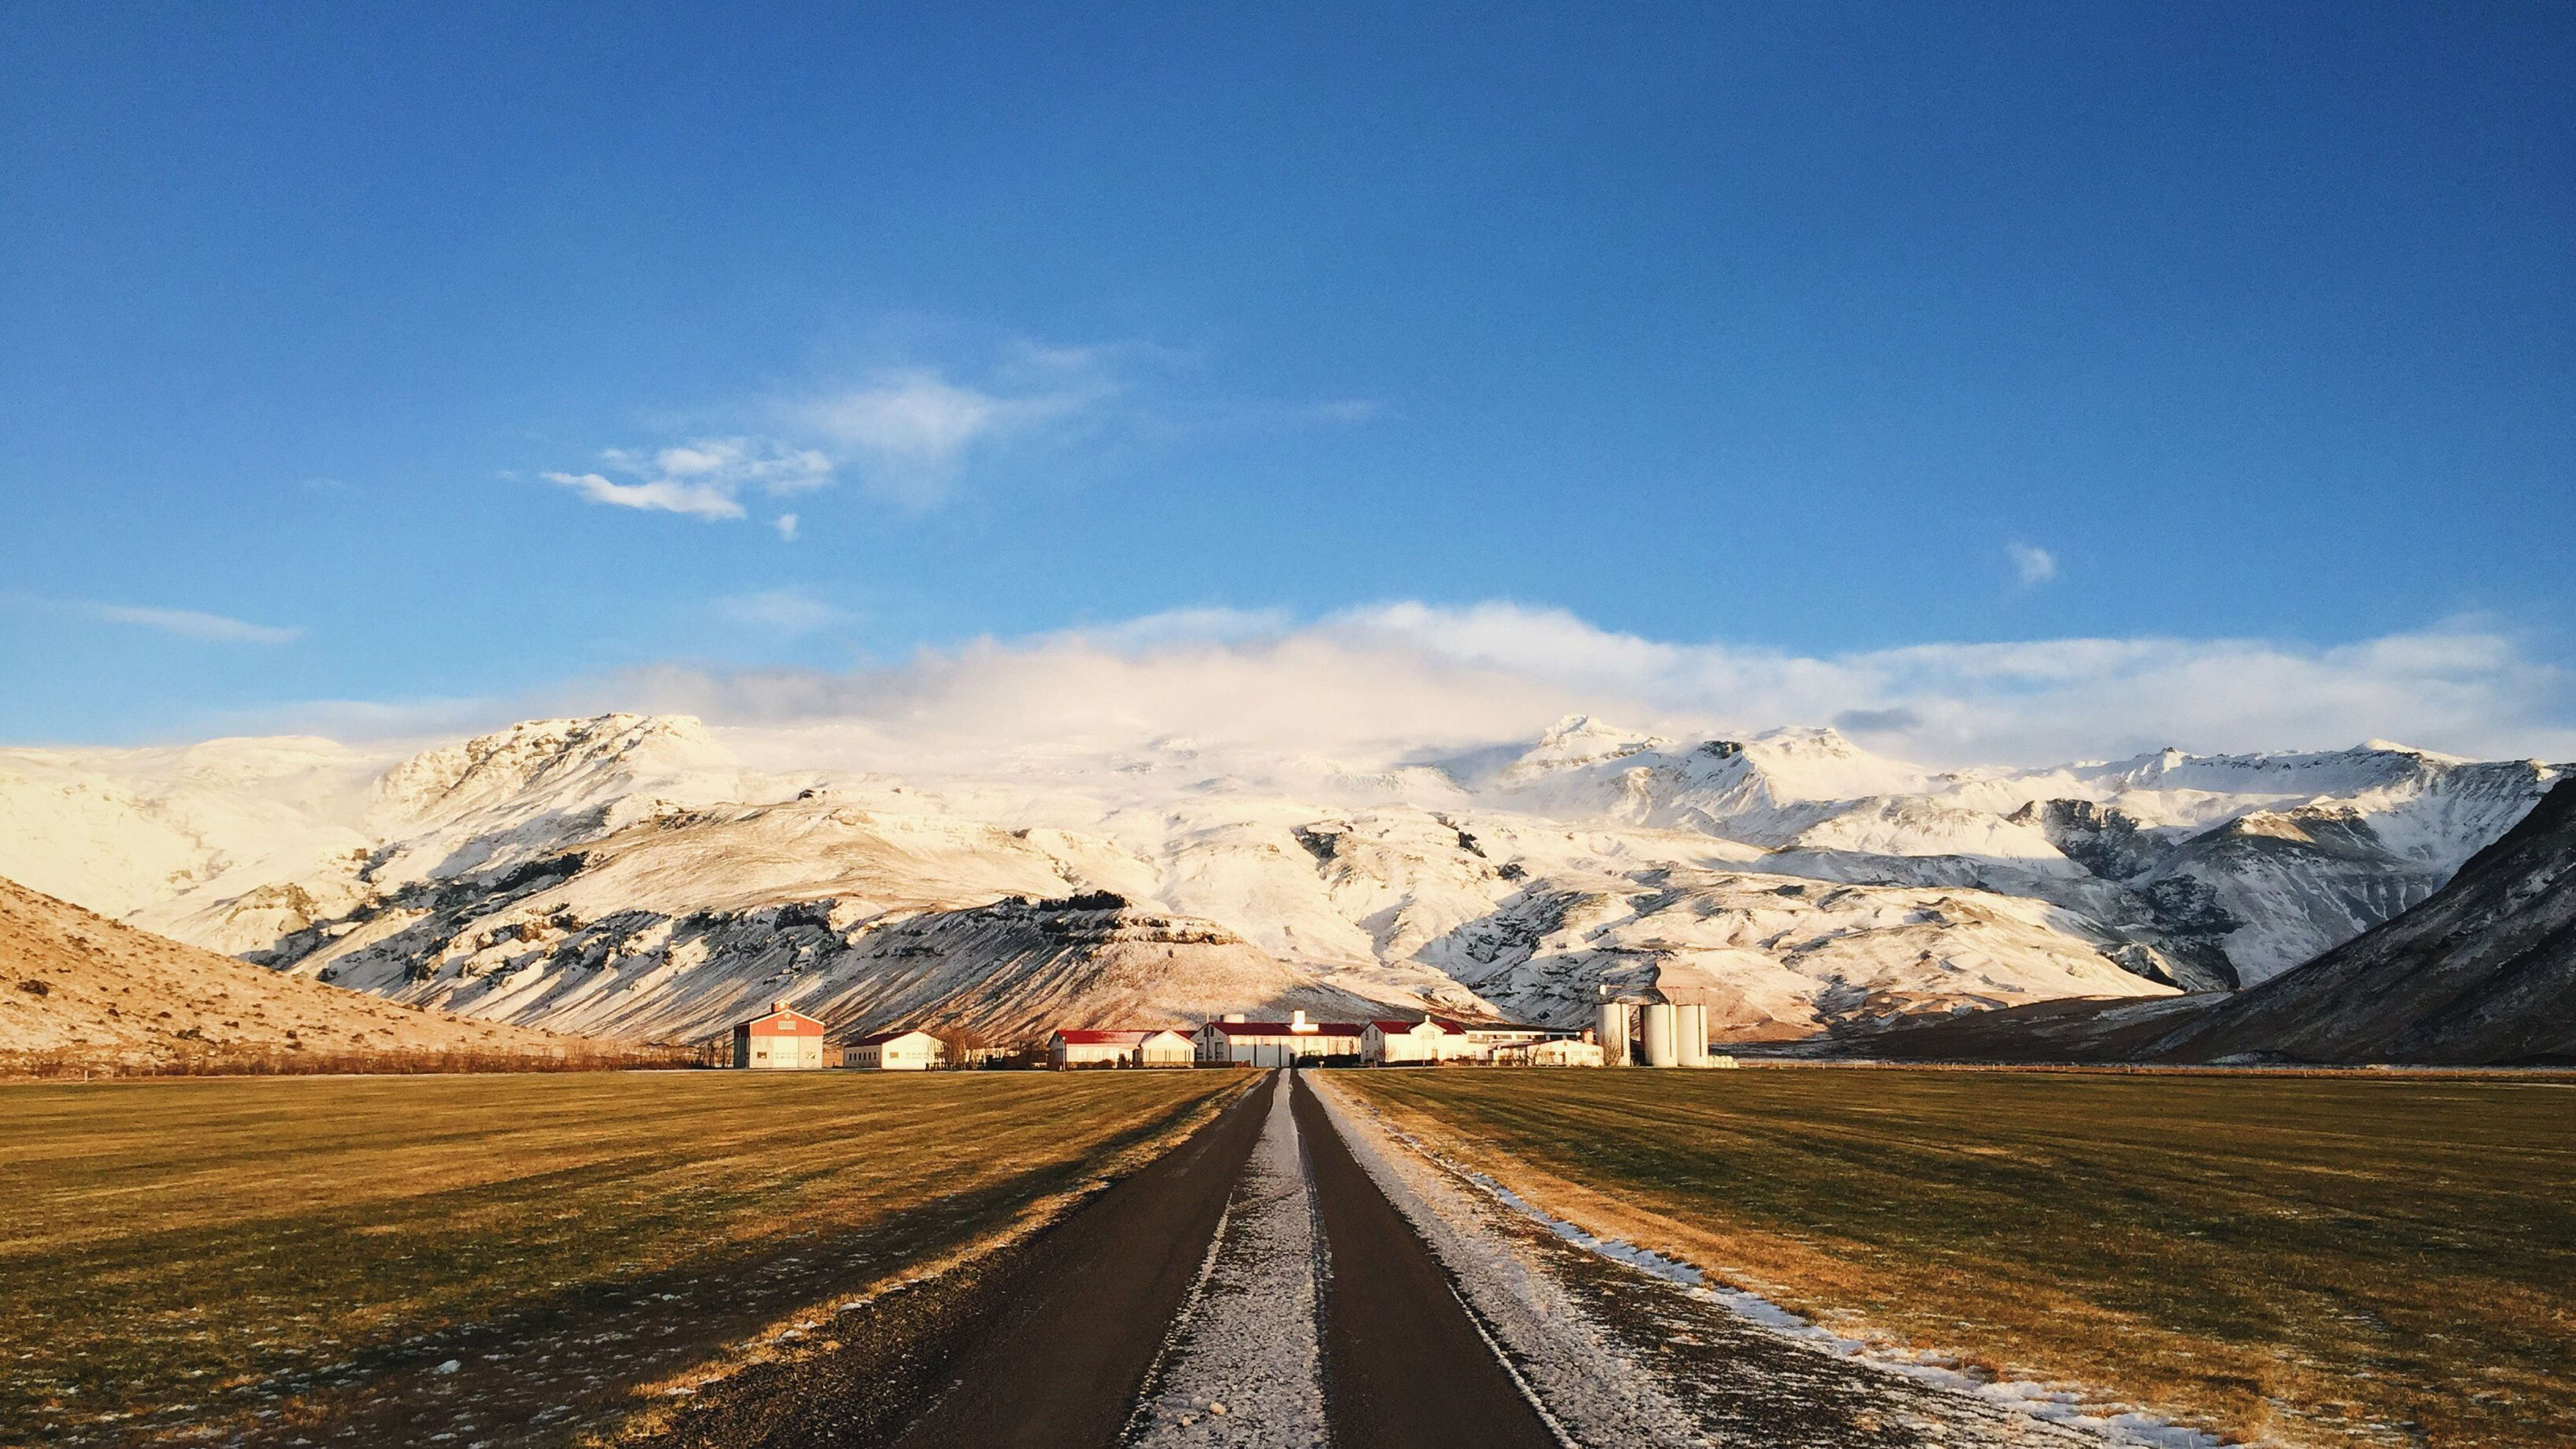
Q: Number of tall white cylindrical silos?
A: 3